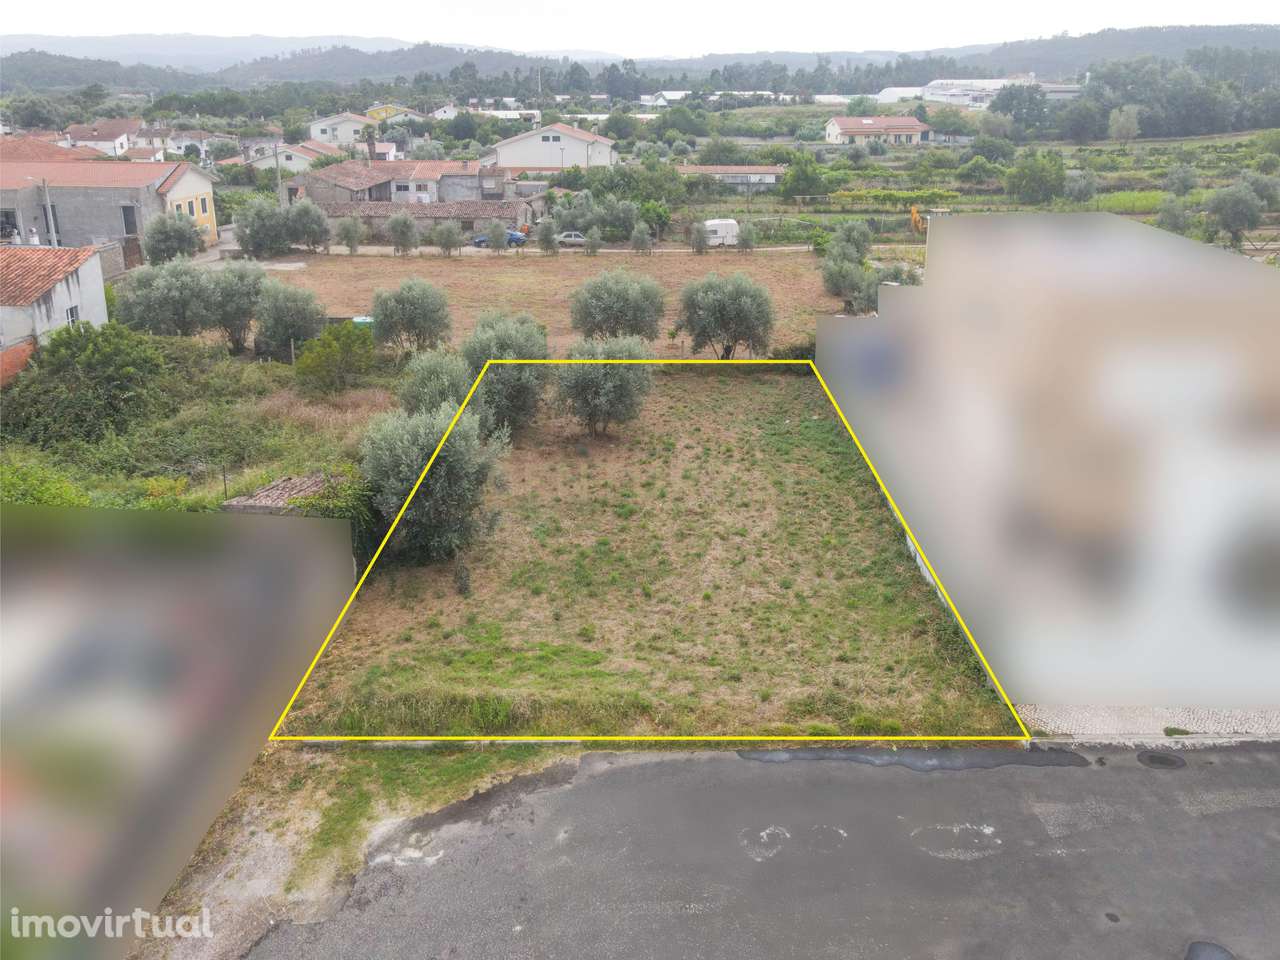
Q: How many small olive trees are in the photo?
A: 9